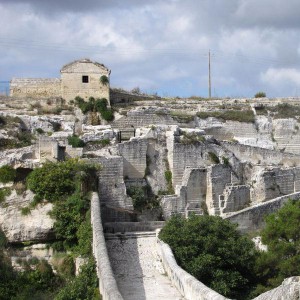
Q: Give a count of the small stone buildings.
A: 1